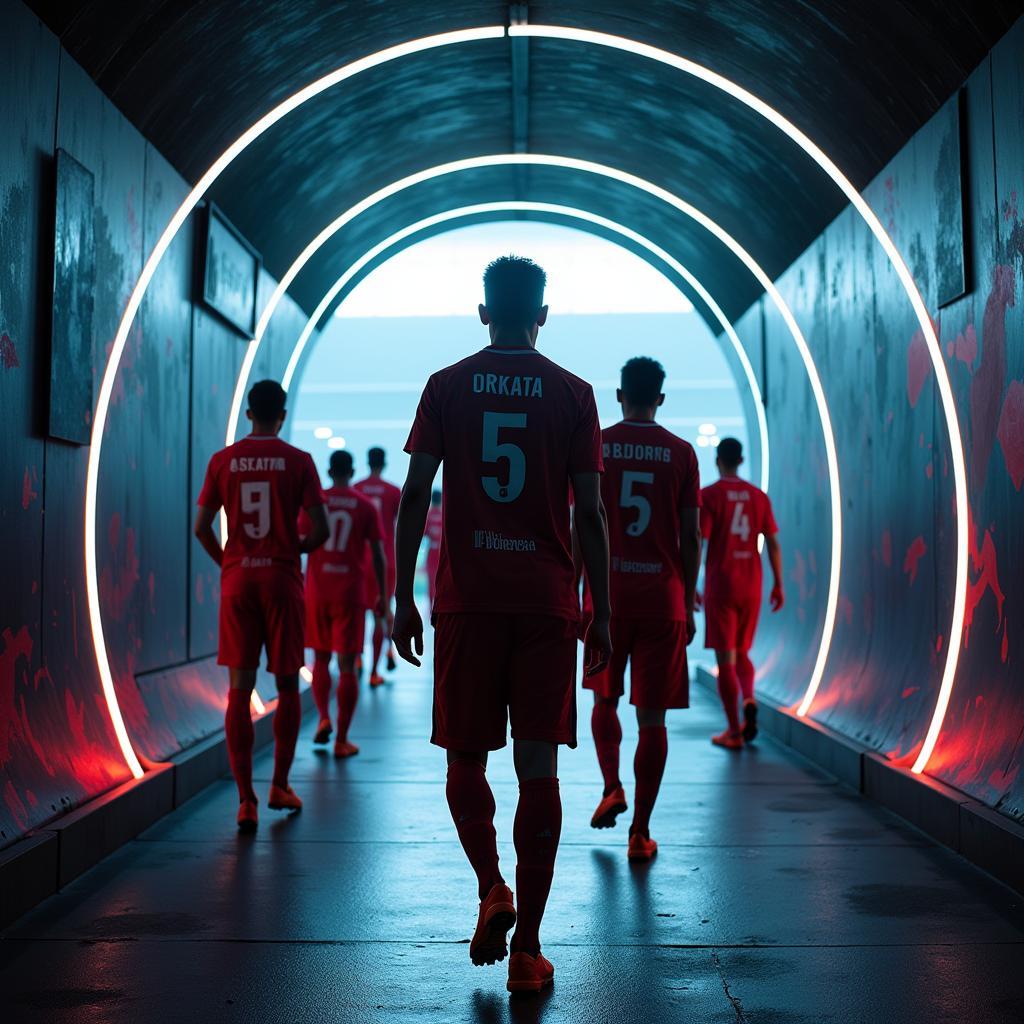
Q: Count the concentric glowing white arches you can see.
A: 3